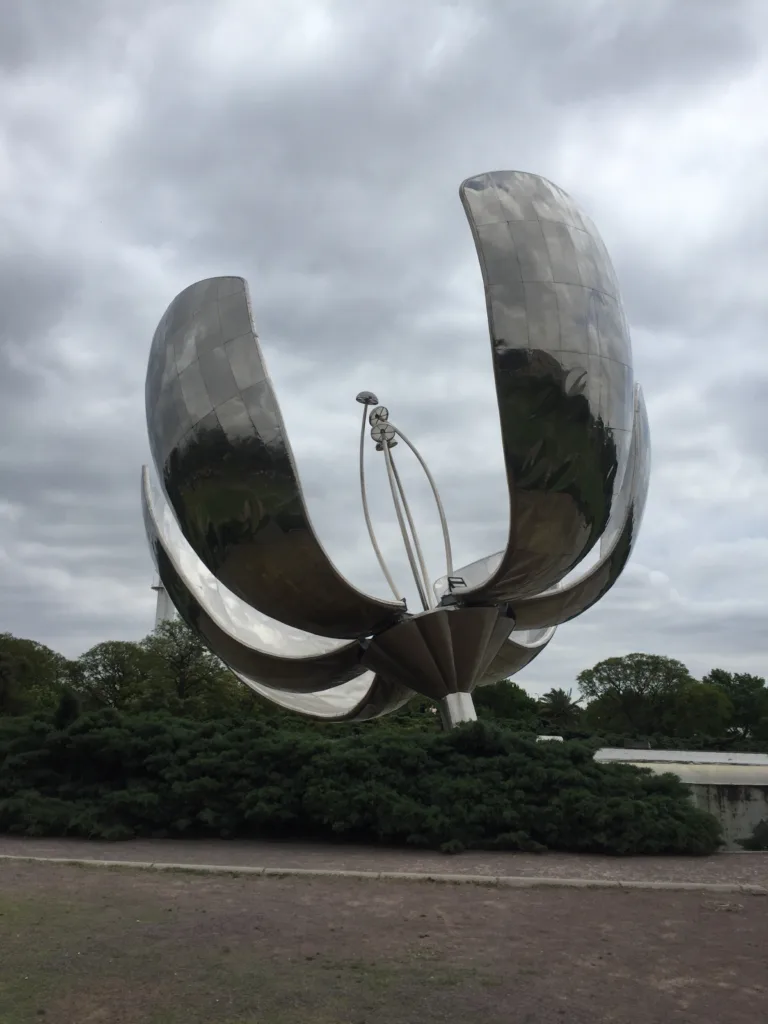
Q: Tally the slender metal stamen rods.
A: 4